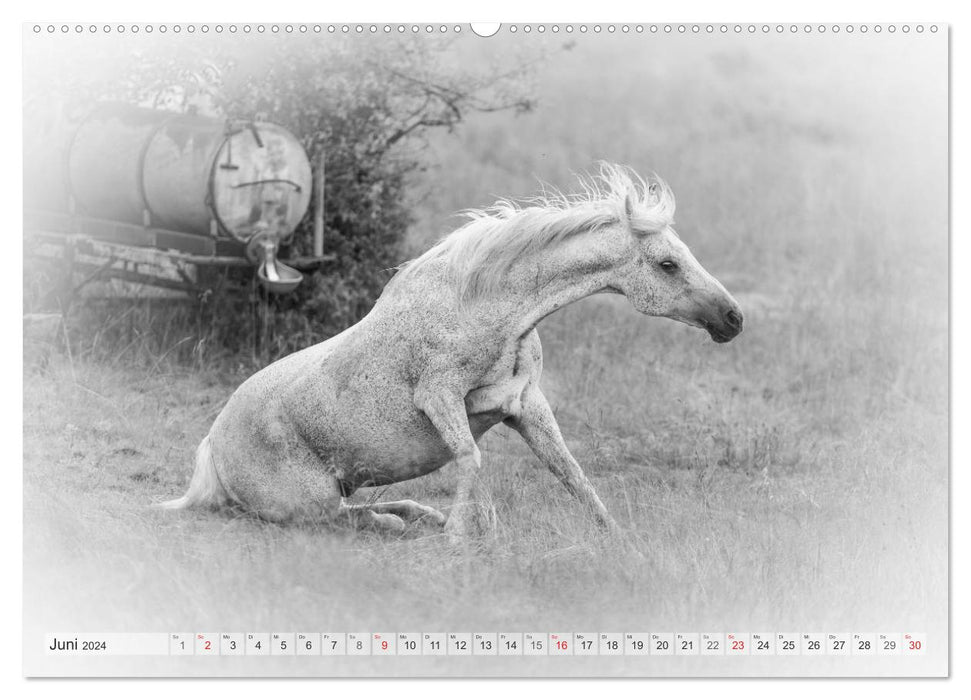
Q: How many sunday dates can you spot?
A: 5